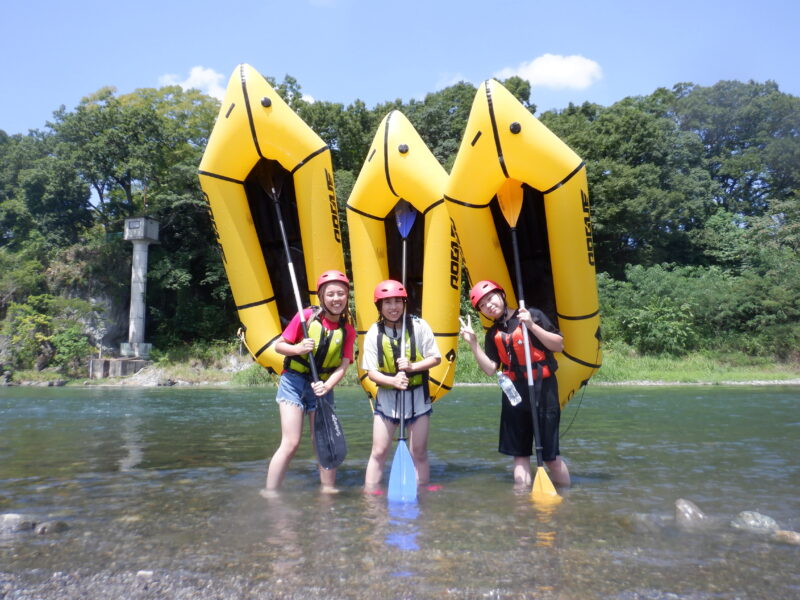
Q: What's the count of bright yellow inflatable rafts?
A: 3